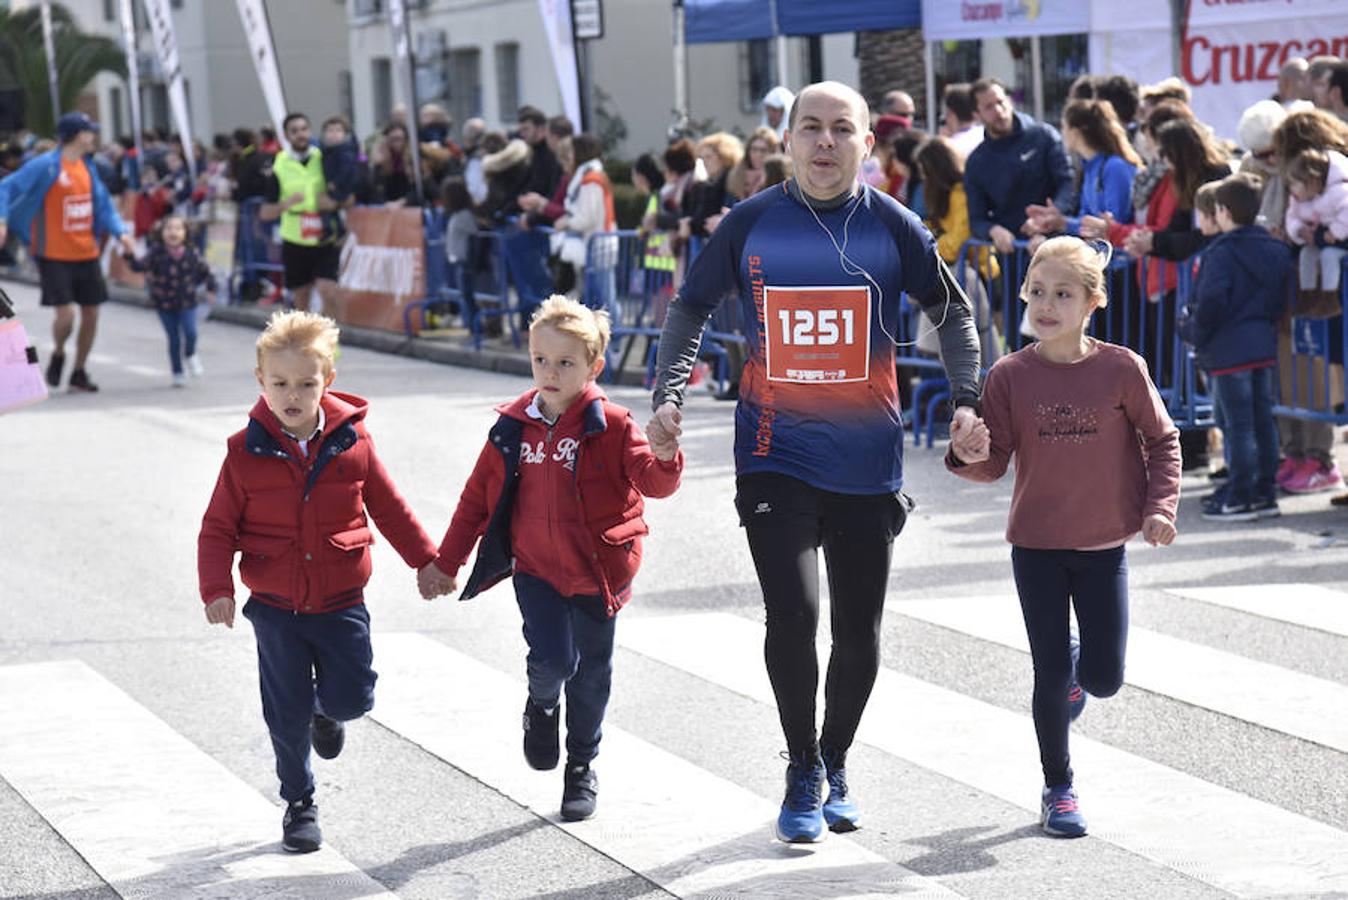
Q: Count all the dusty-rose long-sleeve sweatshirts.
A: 1